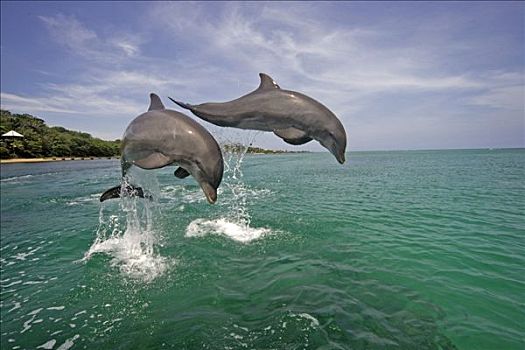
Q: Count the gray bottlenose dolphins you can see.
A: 2